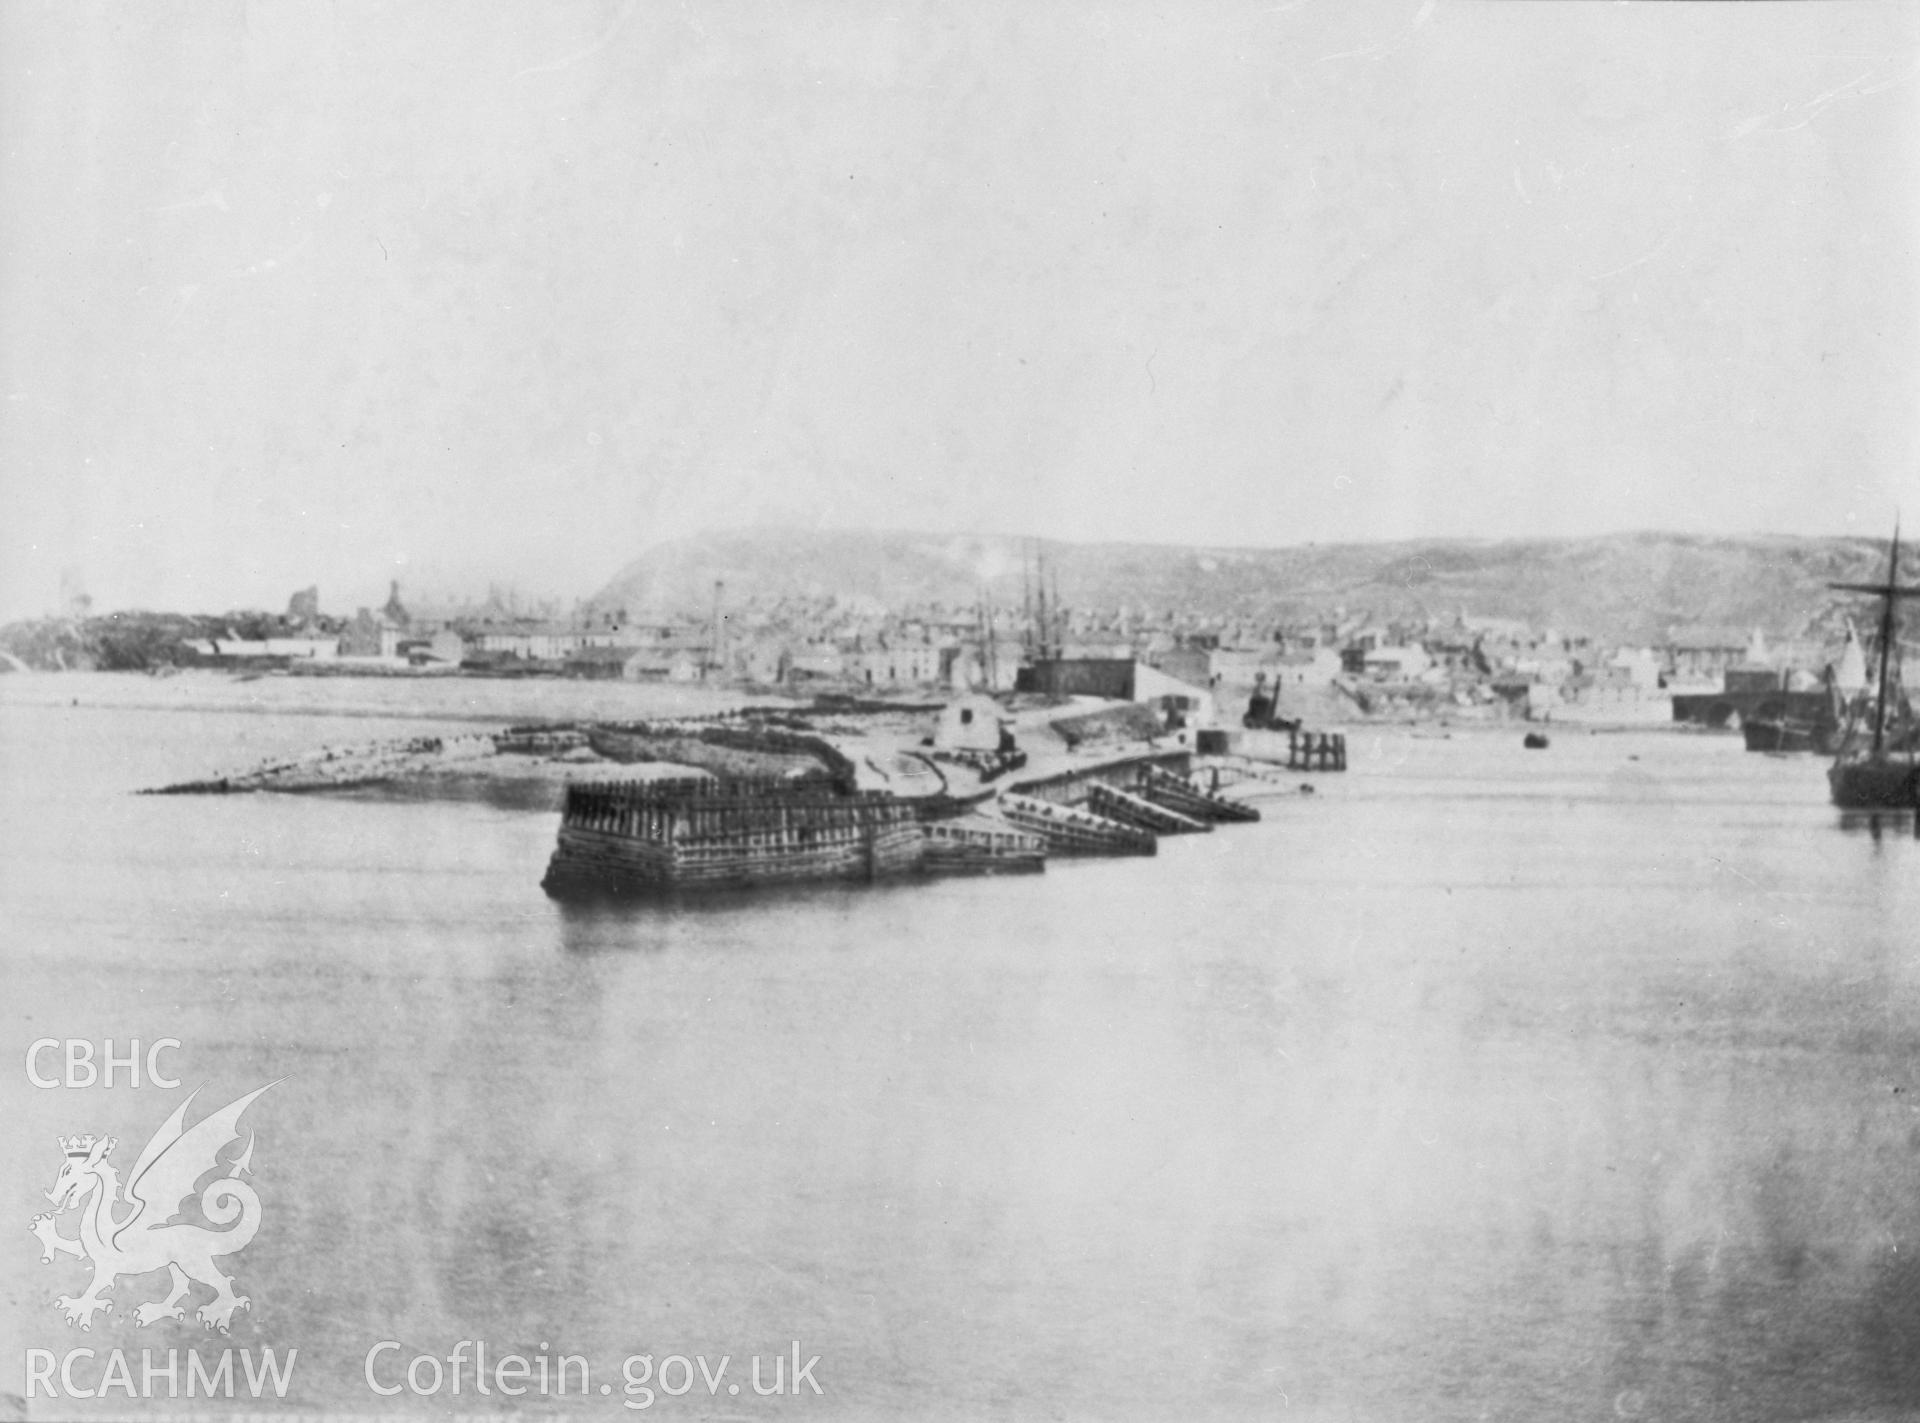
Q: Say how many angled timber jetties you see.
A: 4